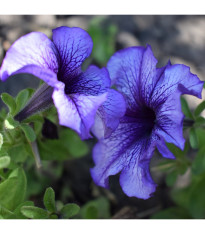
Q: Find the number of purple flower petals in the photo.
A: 10